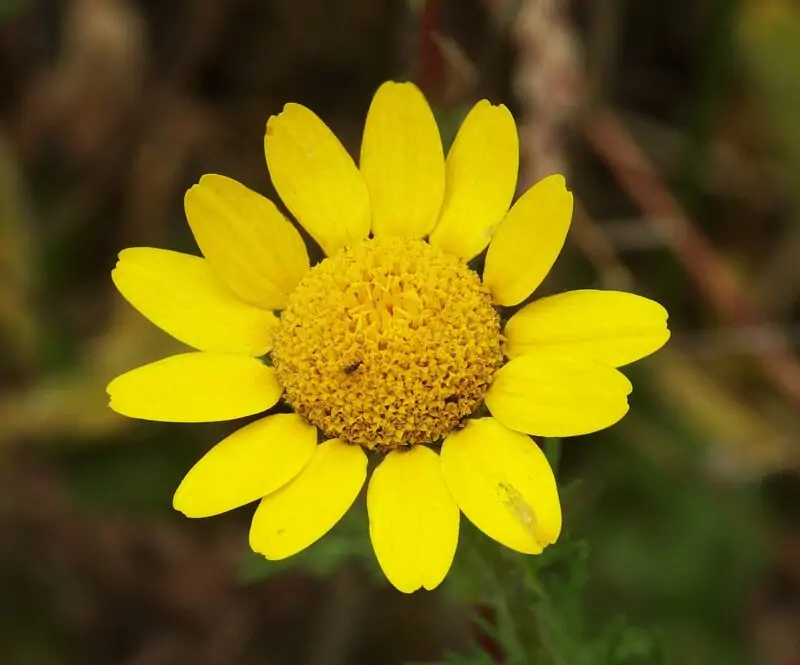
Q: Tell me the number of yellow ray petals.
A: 13